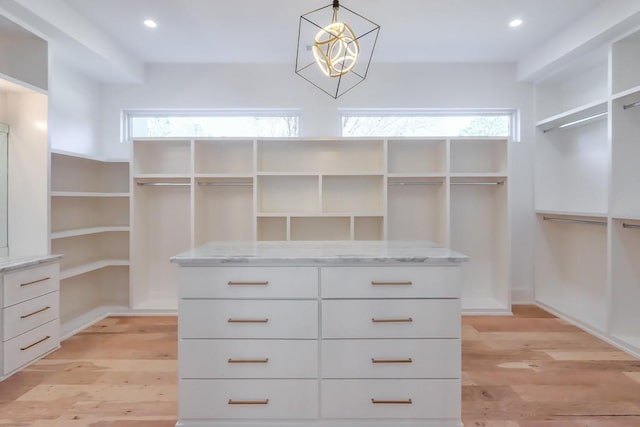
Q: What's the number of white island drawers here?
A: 8